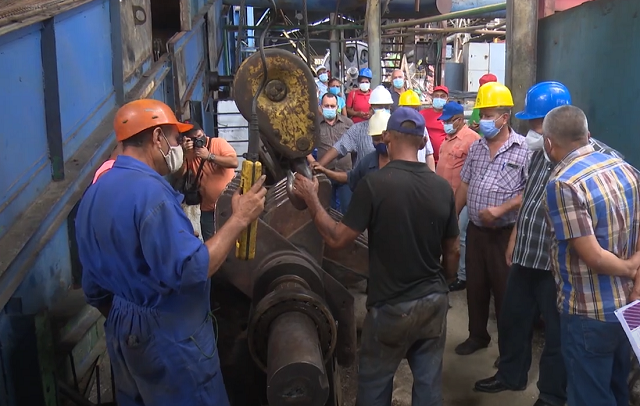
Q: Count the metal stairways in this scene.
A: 1